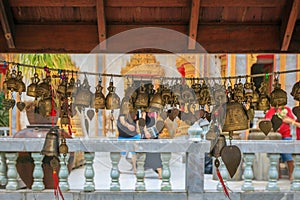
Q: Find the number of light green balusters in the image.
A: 12